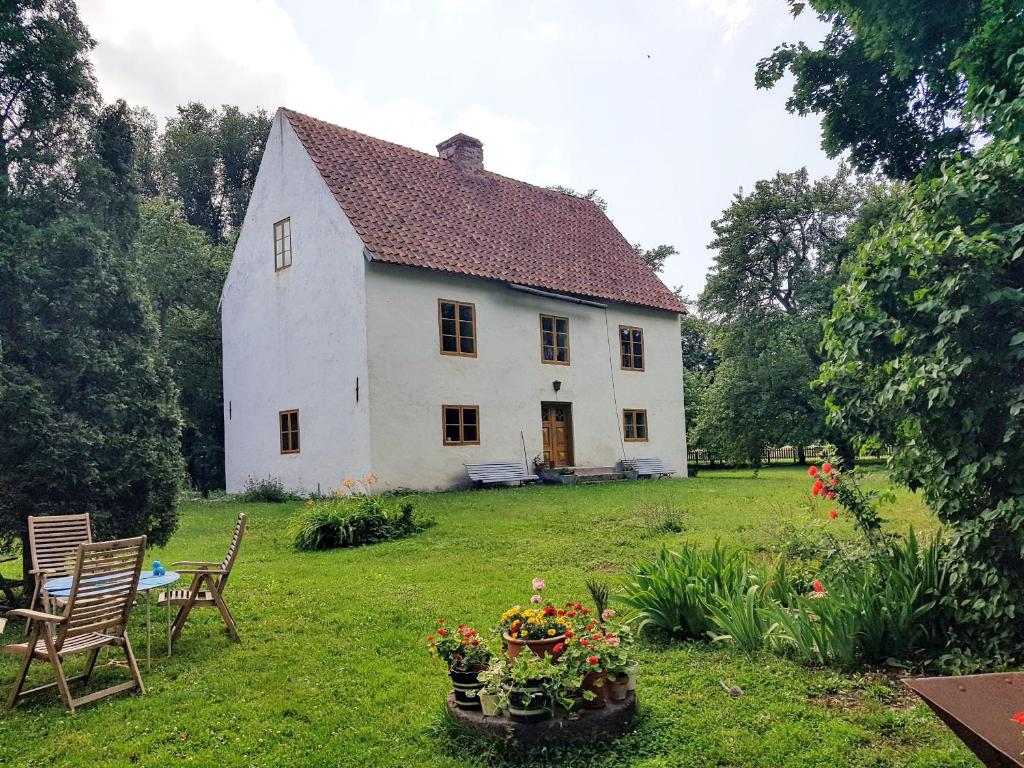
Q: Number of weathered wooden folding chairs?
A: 3